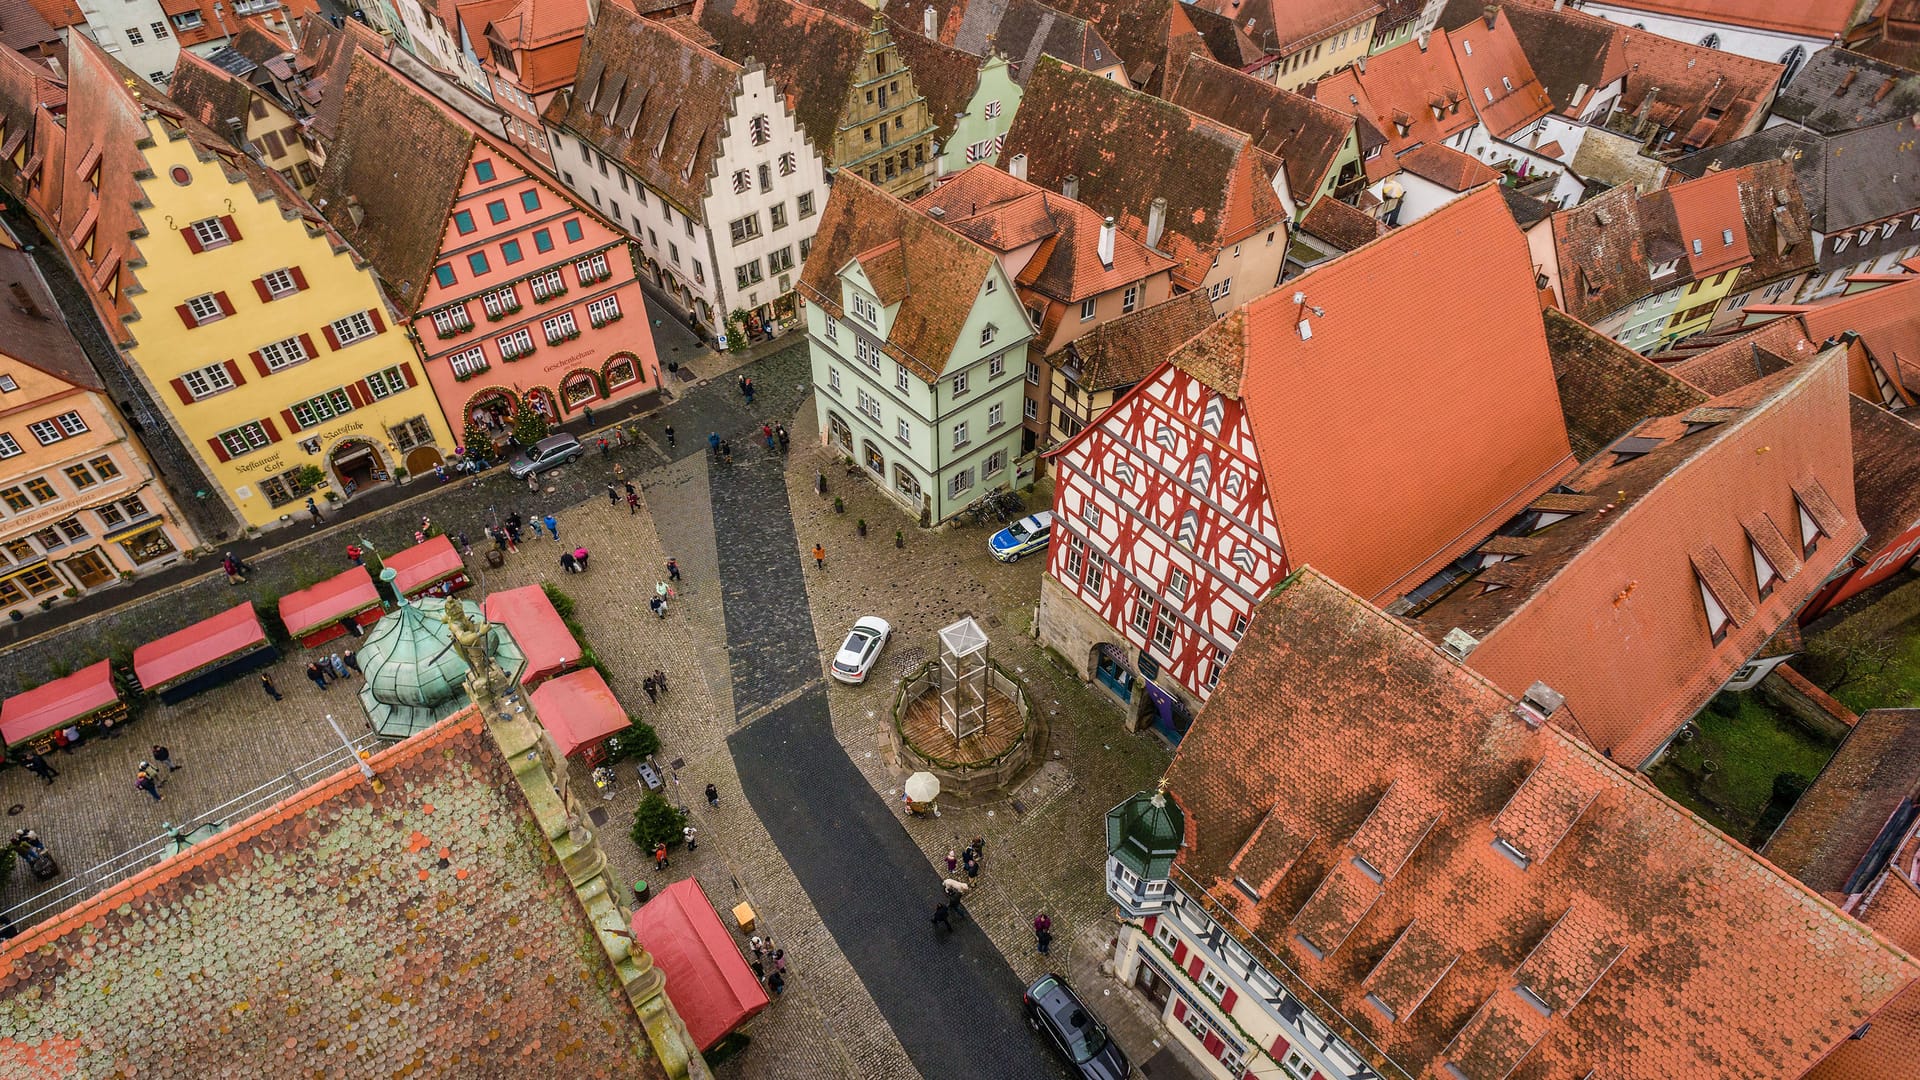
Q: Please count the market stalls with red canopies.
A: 7